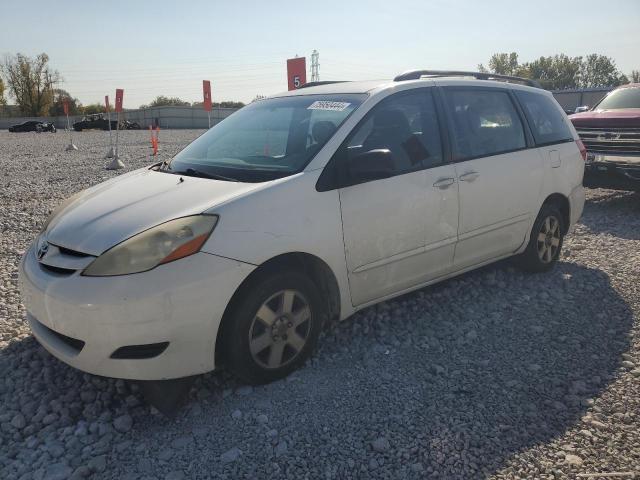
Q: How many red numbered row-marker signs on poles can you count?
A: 5